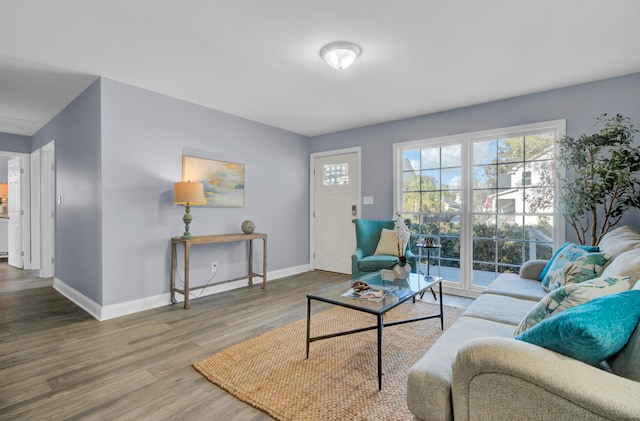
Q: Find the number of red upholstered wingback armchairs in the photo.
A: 0